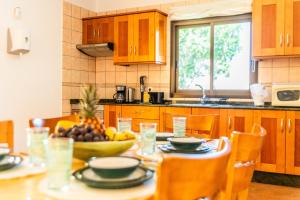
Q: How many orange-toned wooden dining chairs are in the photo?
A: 5